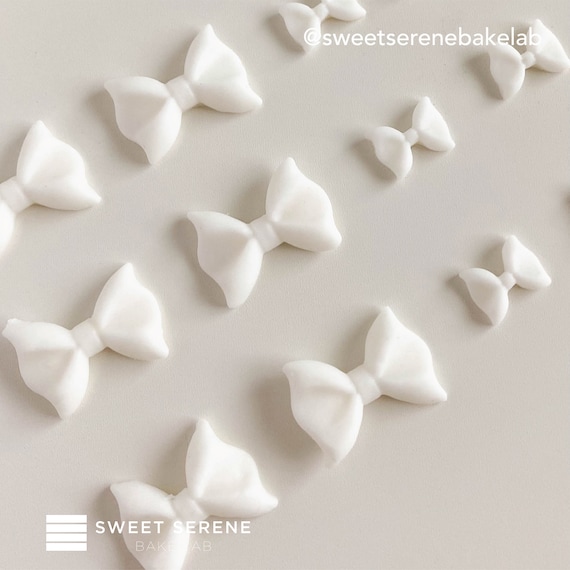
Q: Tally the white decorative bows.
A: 10